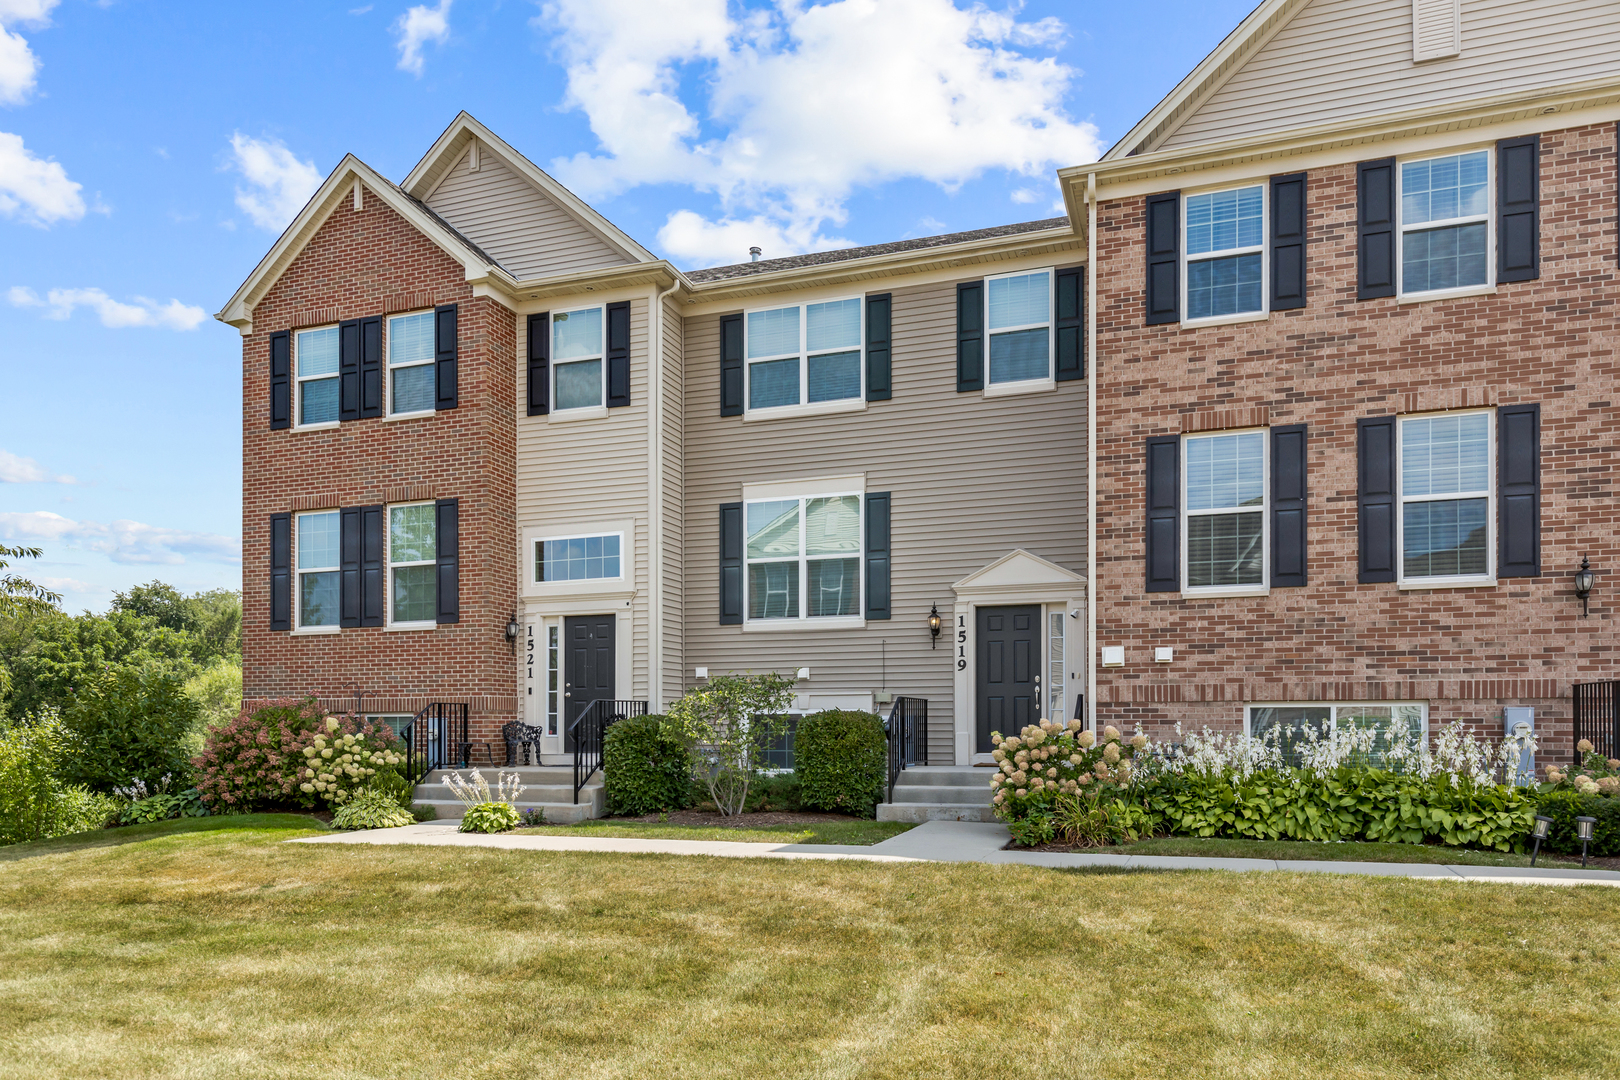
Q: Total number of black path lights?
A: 2